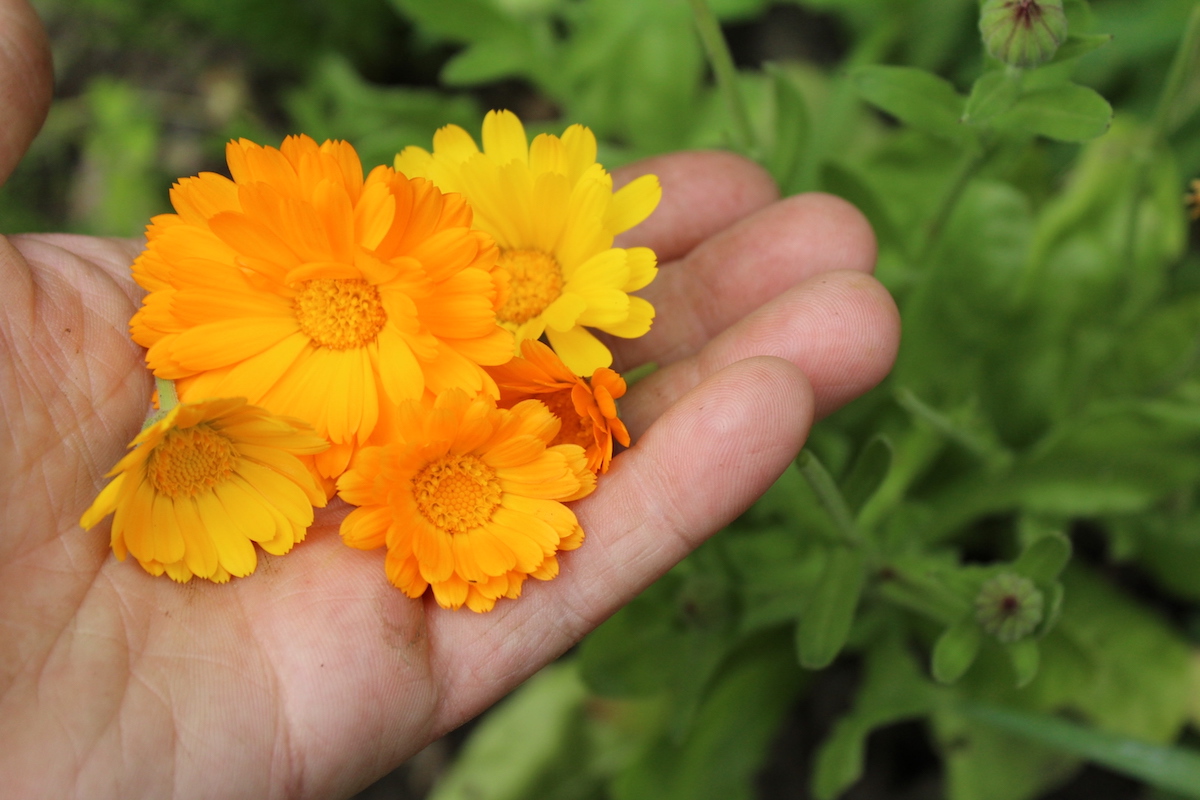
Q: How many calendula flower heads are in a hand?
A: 5